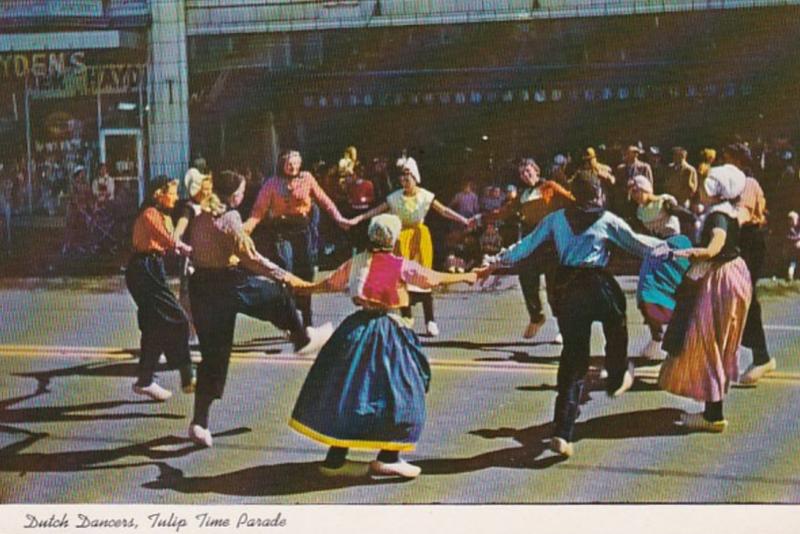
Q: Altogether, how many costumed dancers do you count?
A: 11